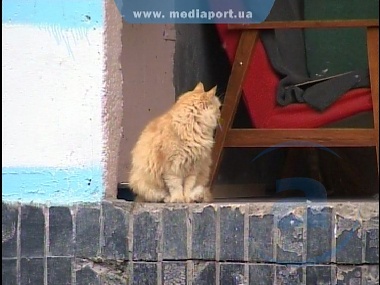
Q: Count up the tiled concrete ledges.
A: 1